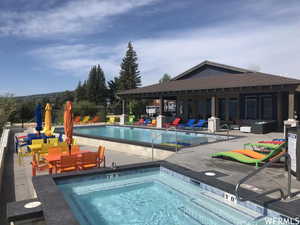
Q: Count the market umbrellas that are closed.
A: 3